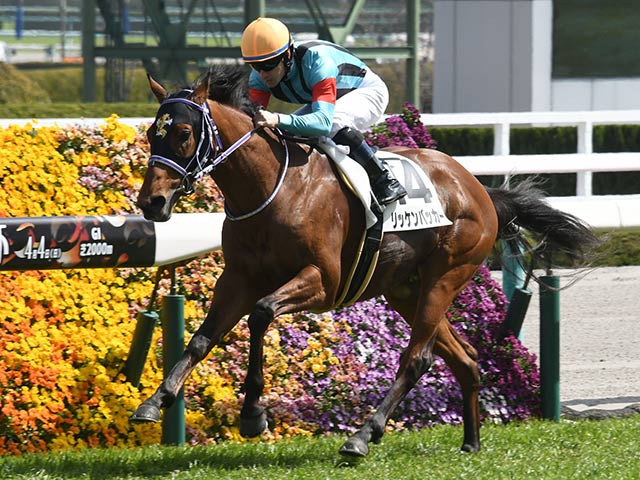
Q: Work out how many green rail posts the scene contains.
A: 4